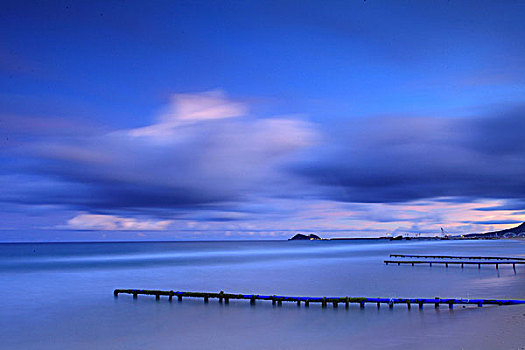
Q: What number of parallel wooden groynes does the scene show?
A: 3